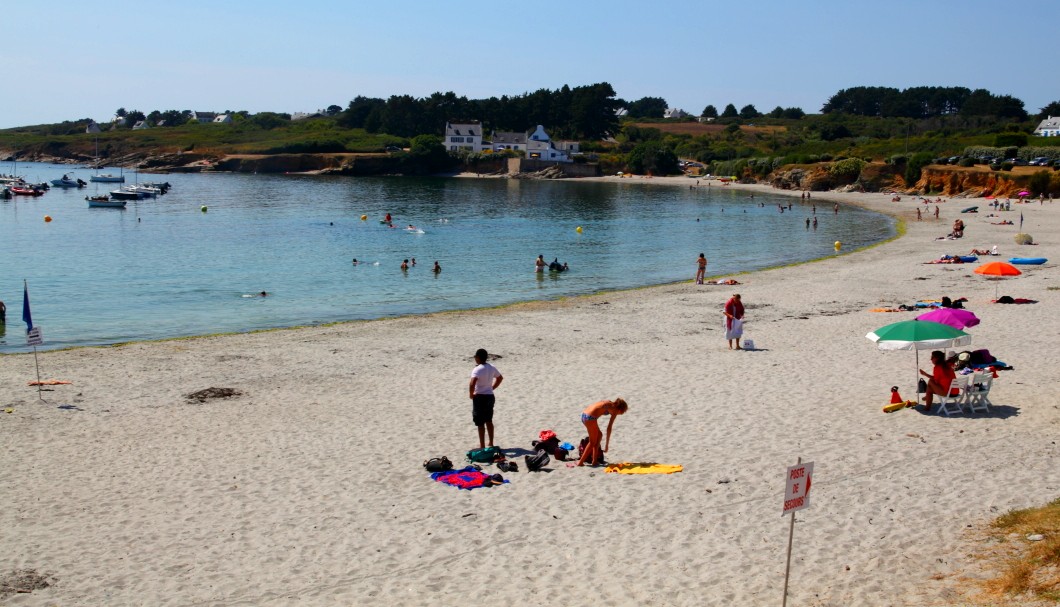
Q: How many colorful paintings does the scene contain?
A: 0